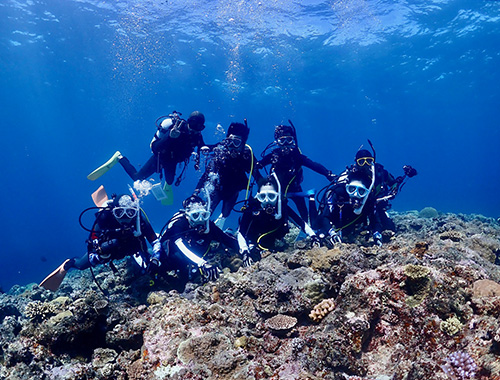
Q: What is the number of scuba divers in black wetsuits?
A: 8